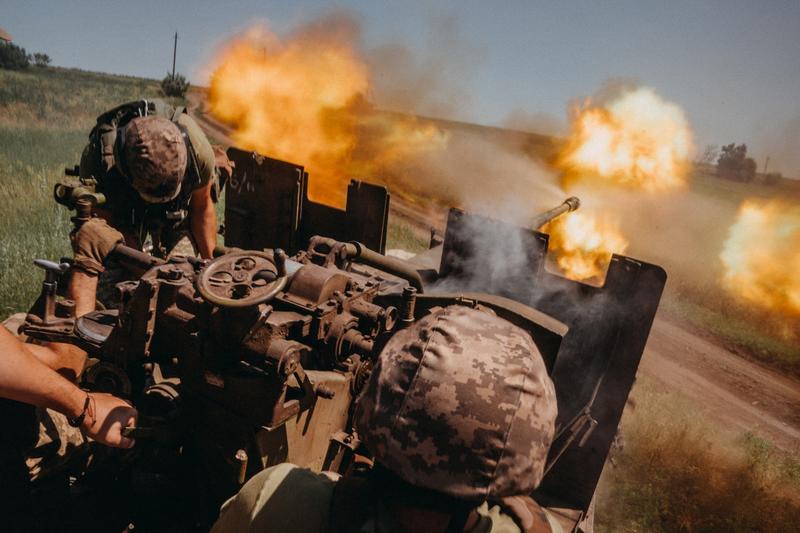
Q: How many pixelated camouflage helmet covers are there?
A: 2